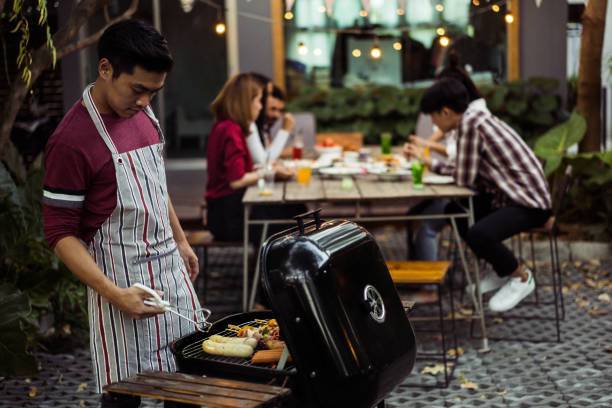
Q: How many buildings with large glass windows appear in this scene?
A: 1